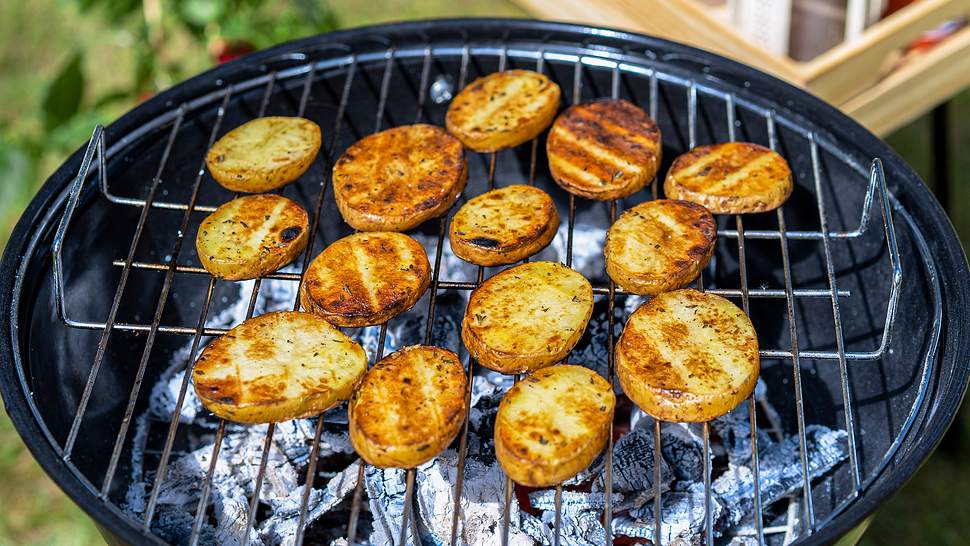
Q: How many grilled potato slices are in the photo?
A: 14